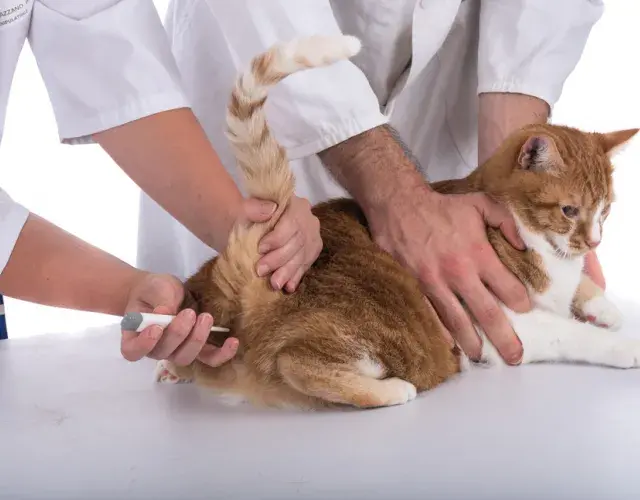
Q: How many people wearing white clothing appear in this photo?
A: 2